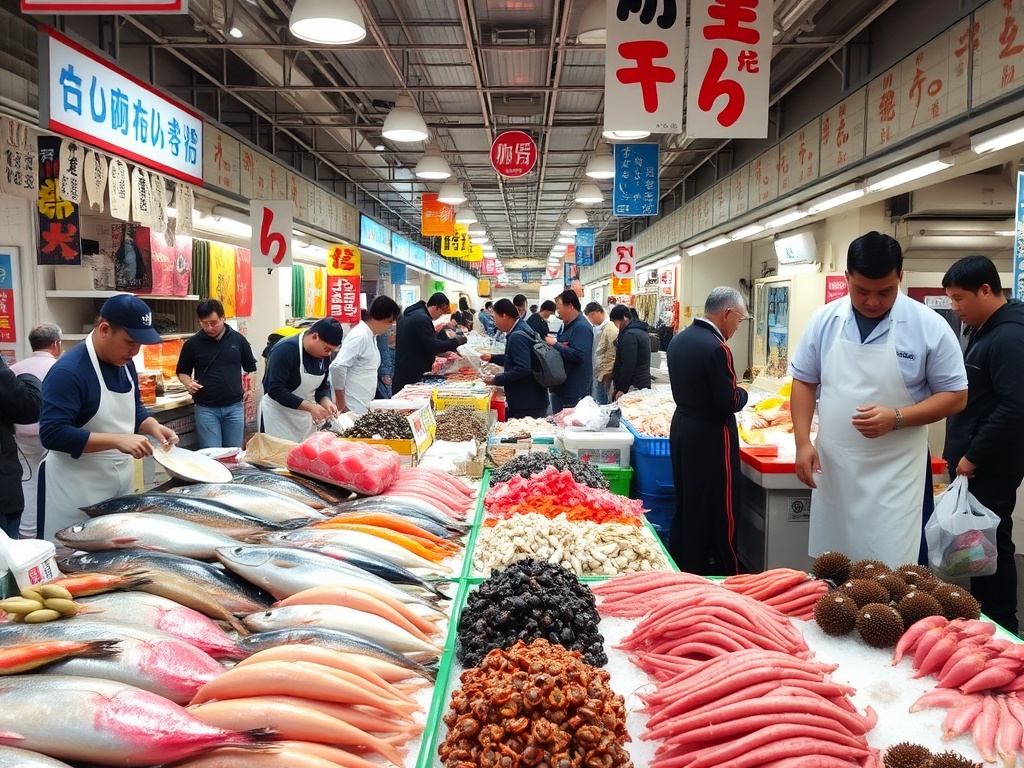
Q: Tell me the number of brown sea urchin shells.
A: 11